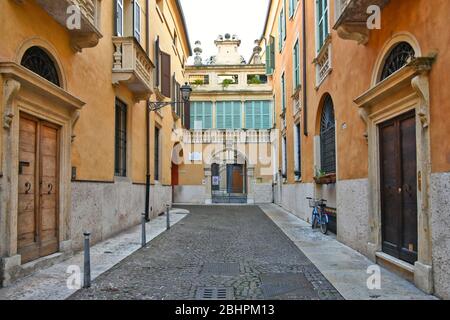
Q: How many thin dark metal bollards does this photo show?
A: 3